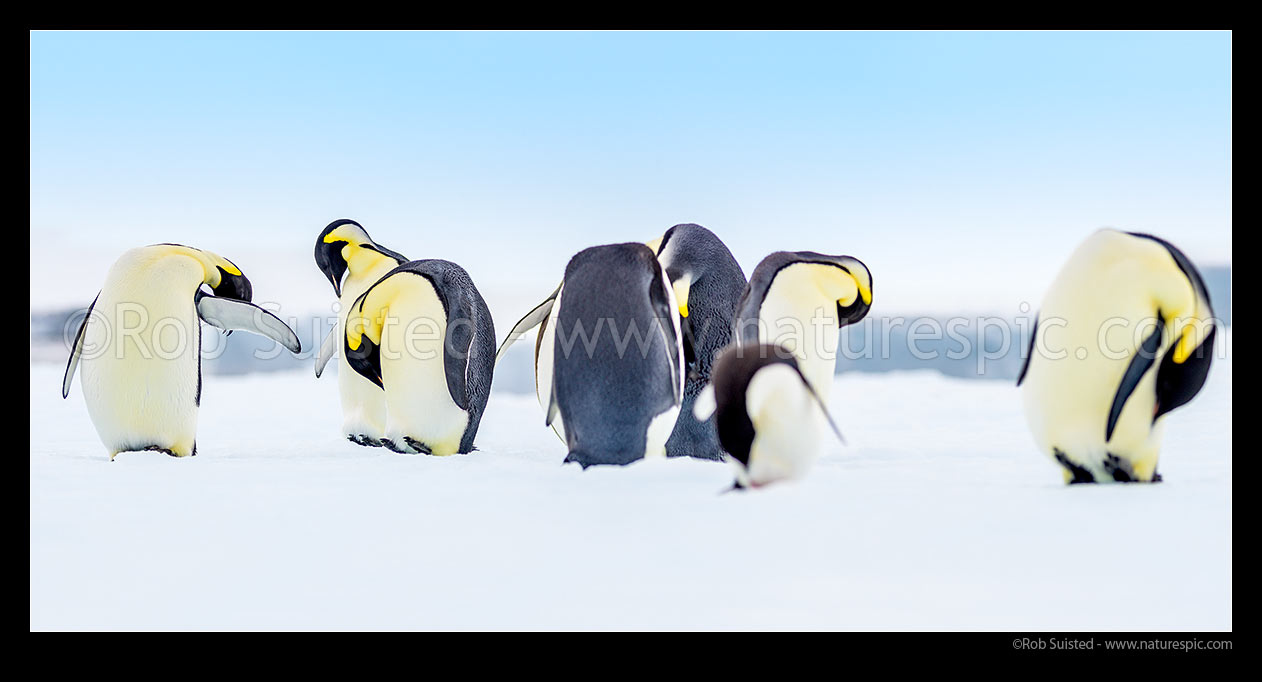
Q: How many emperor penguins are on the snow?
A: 7